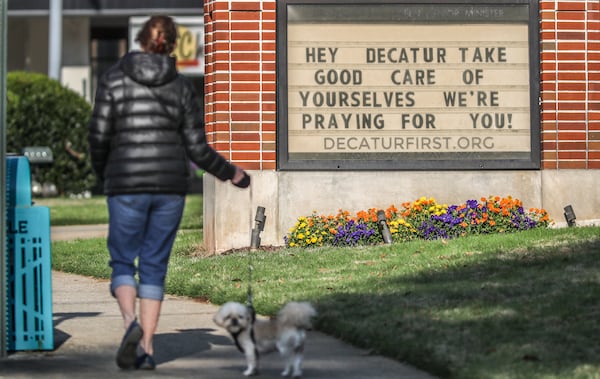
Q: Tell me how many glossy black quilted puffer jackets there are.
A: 1